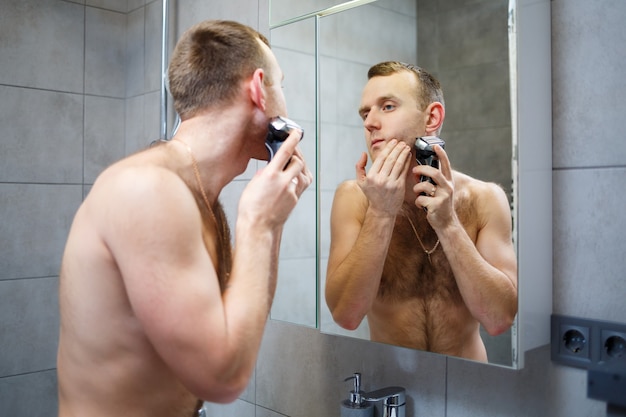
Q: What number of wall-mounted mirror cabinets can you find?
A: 1